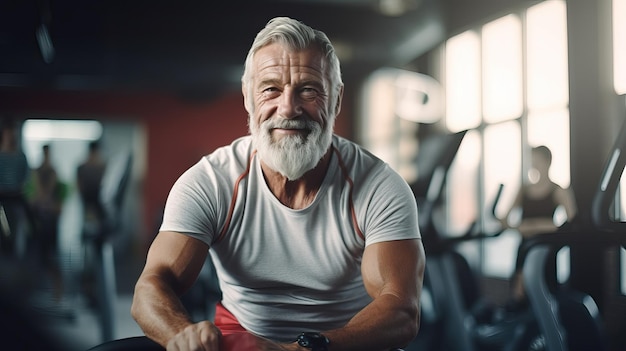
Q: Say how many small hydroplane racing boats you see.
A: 0